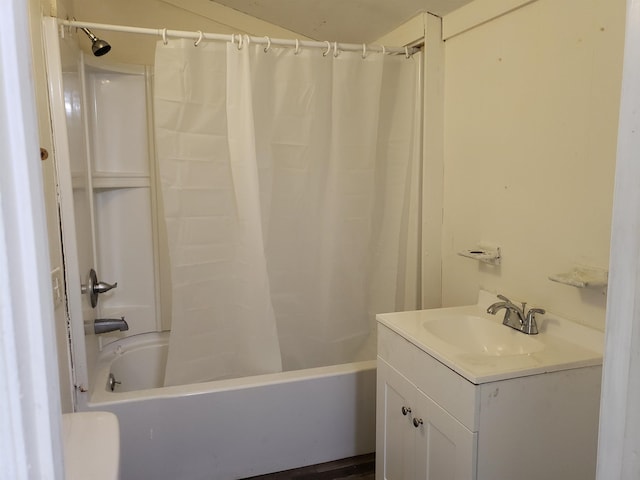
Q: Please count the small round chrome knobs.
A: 2